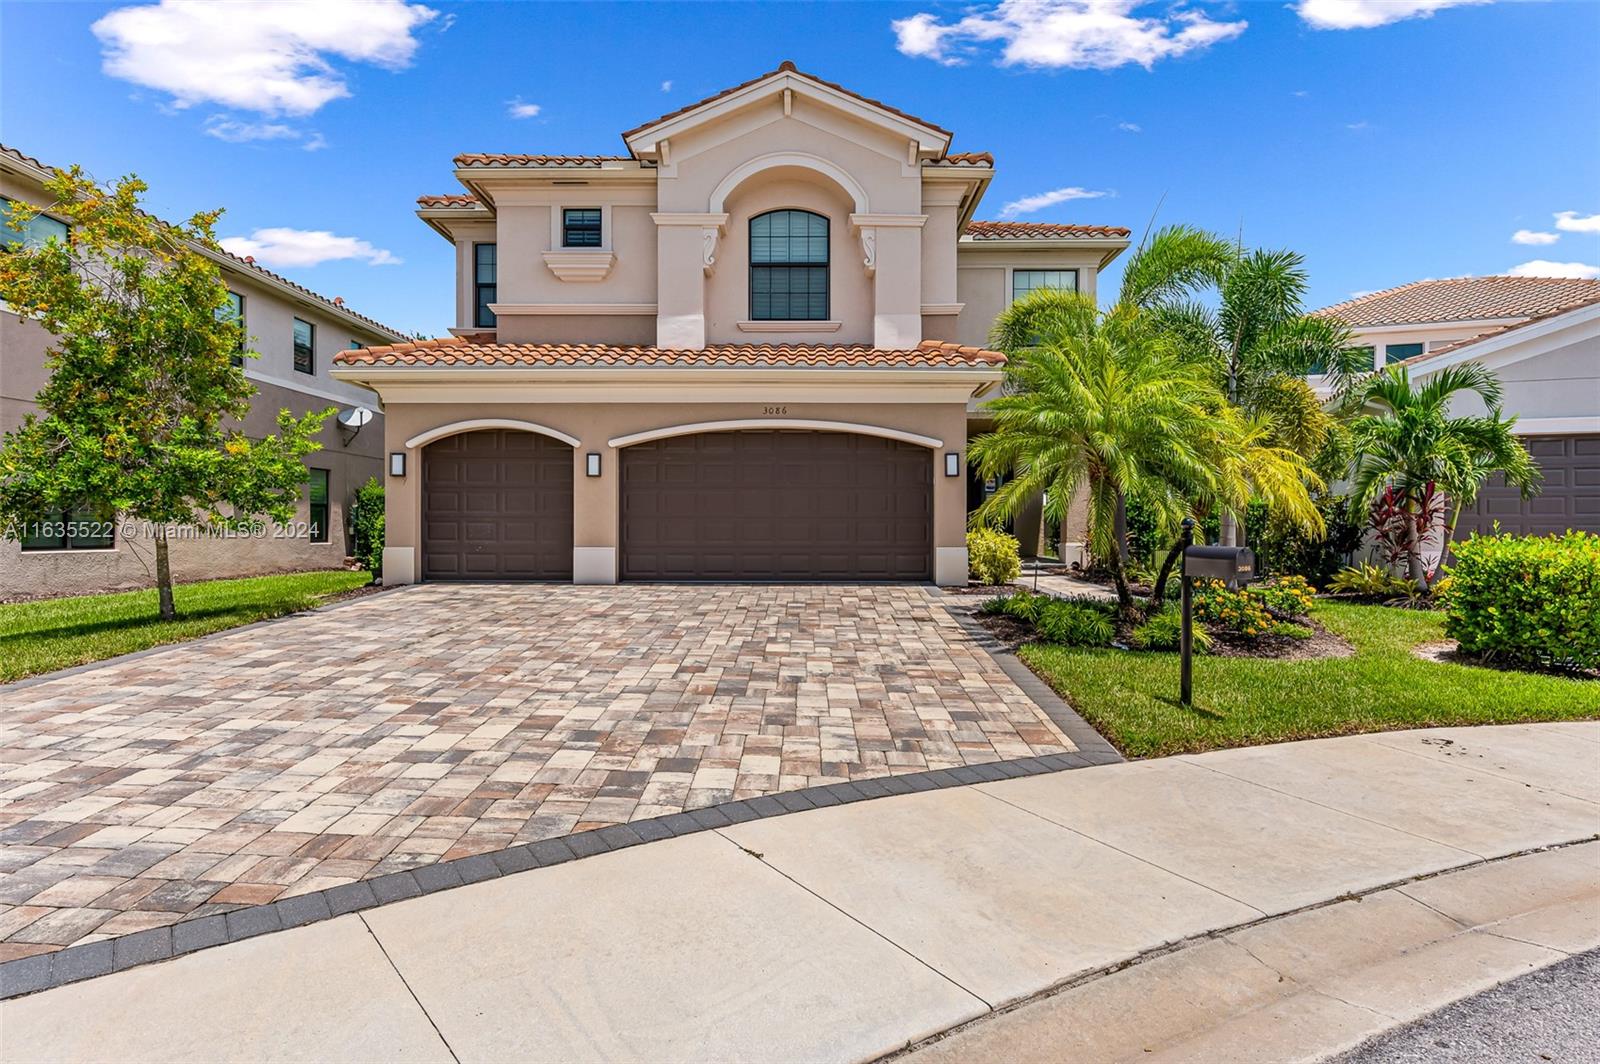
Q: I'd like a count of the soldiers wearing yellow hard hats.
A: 0